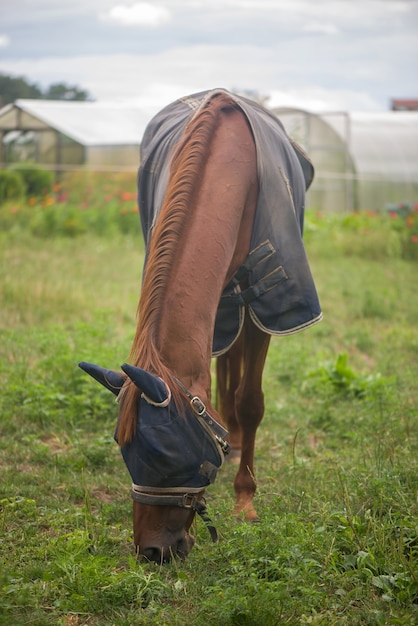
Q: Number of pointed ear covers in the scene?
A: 2